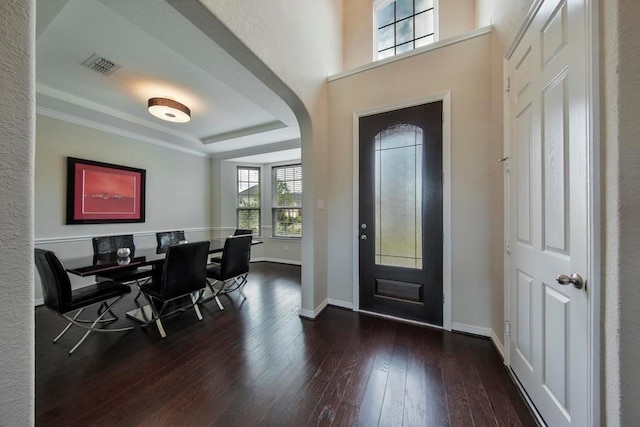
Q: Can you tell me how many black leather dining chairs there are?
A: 6